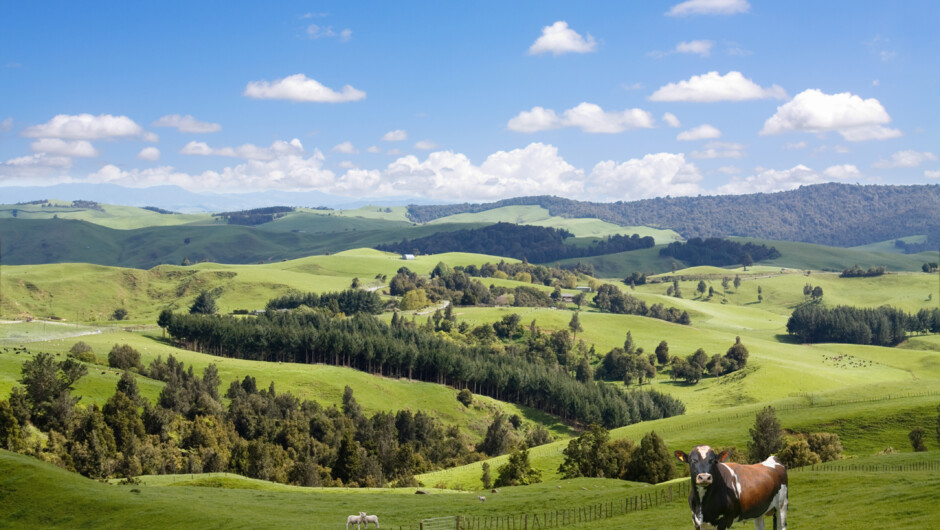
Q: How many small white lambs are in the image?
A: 3